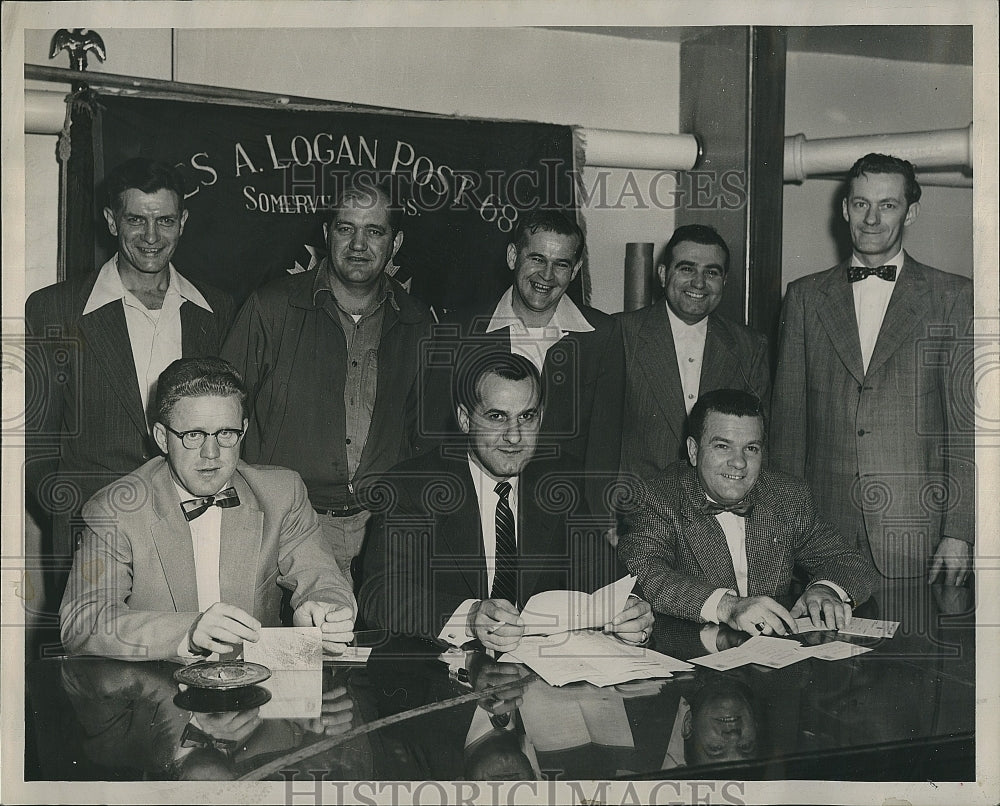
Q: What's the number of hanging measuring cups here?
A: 0